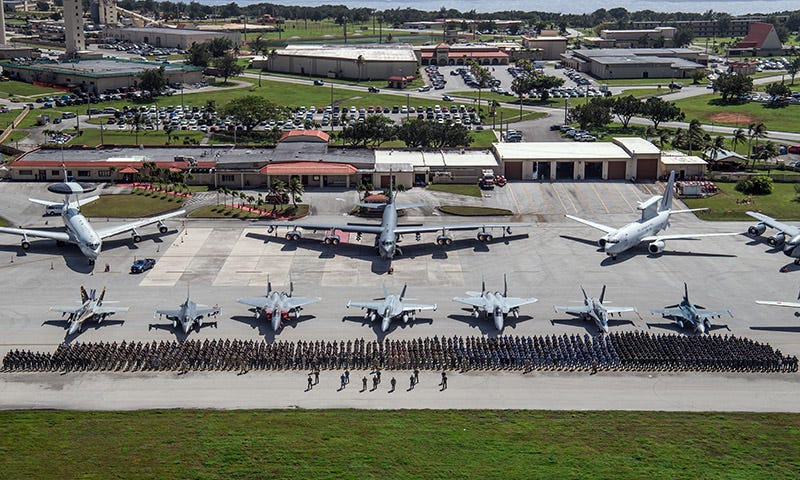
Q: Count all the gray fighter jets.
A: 7